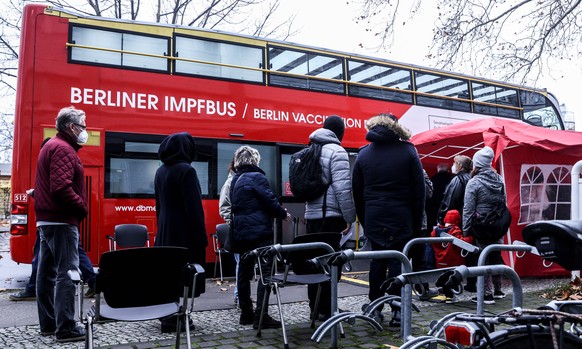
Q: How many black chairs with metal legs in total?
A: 4